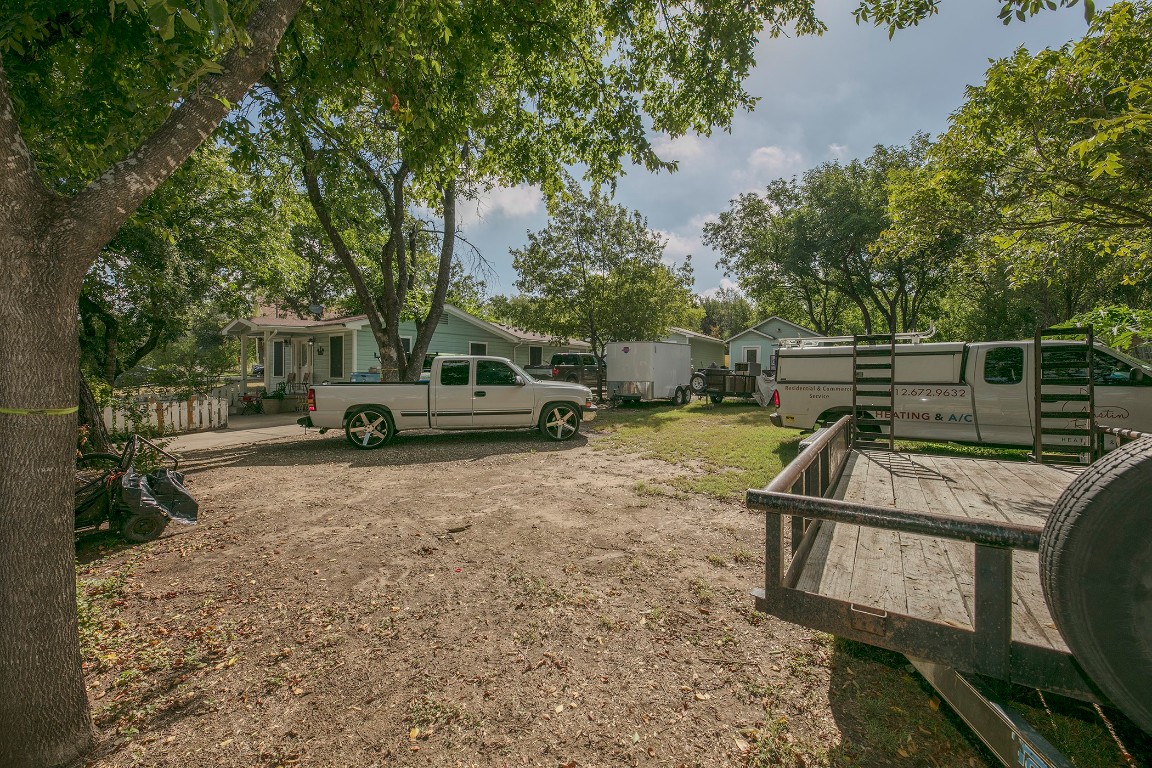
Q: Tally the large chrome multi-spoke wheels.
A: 2